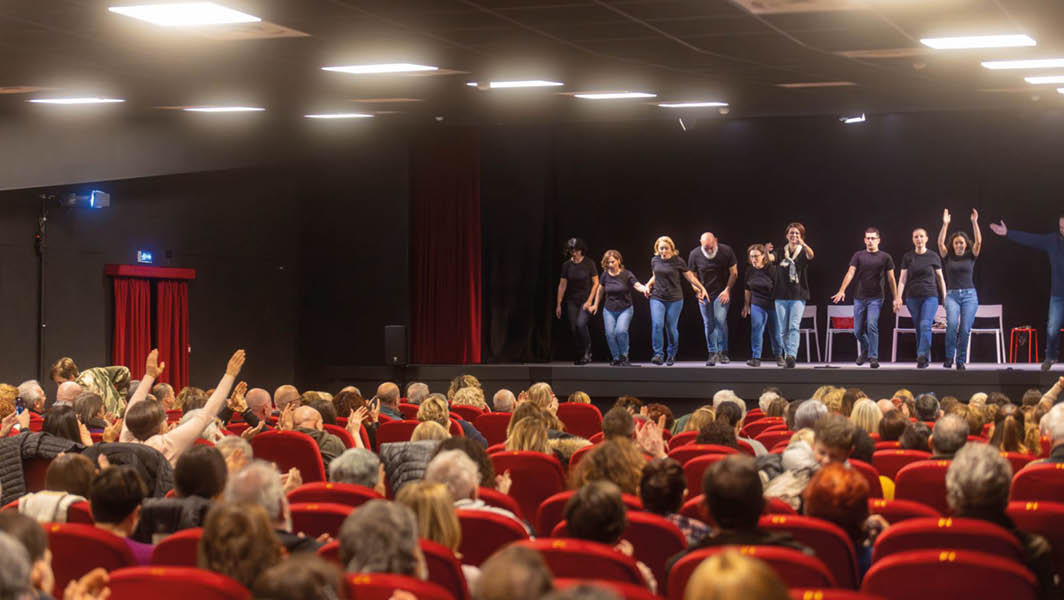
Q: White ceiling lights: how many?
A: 12